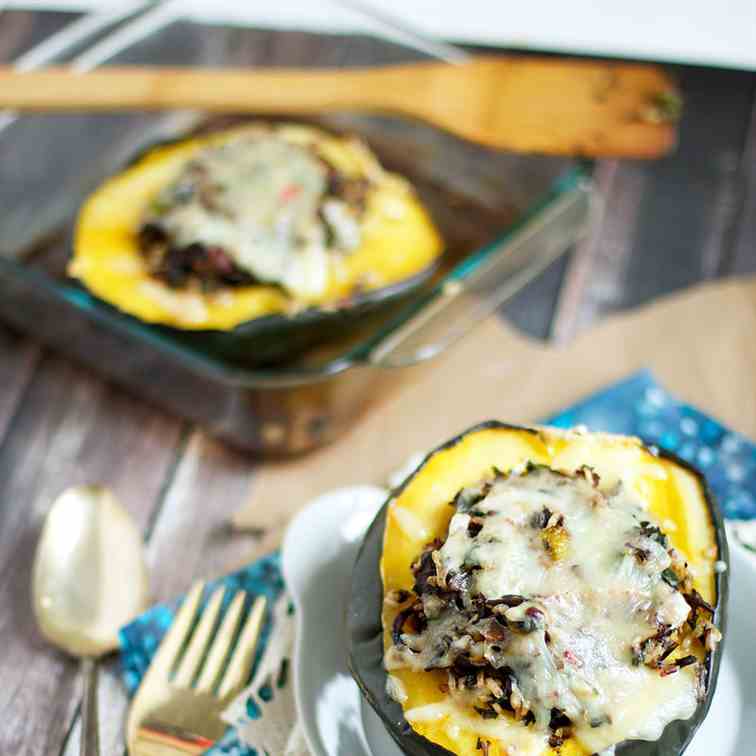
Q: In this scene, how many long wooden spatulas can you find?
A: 1